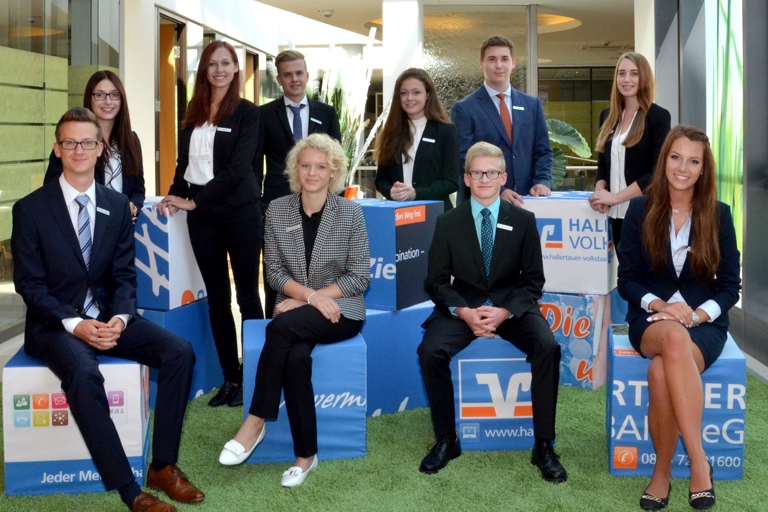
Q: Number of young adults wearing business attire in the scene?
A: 10